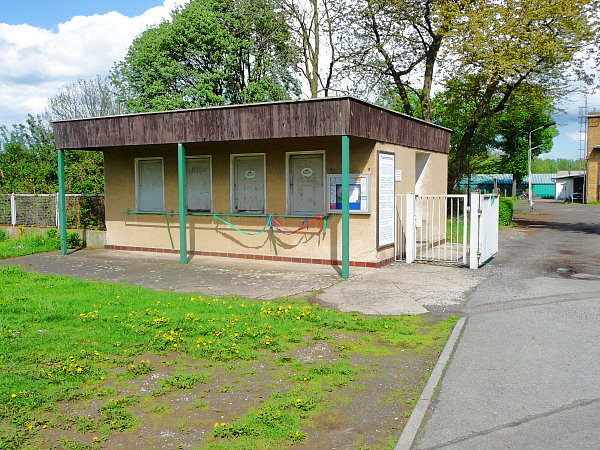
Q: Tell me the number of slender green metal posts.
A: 3